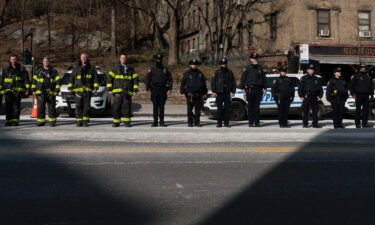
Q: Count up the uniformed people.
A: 12